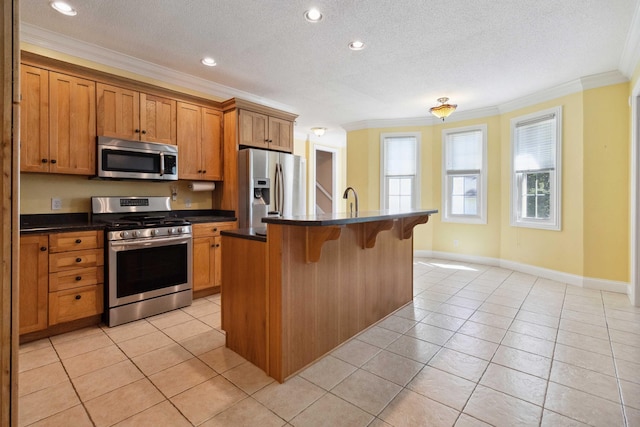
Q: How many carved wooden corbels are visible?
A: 3